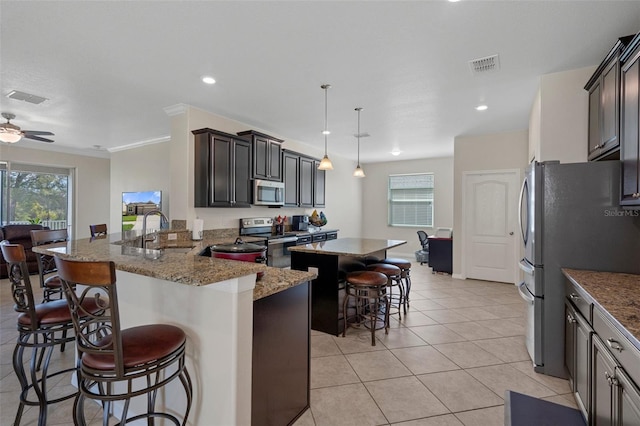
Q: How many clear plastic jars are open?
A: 0